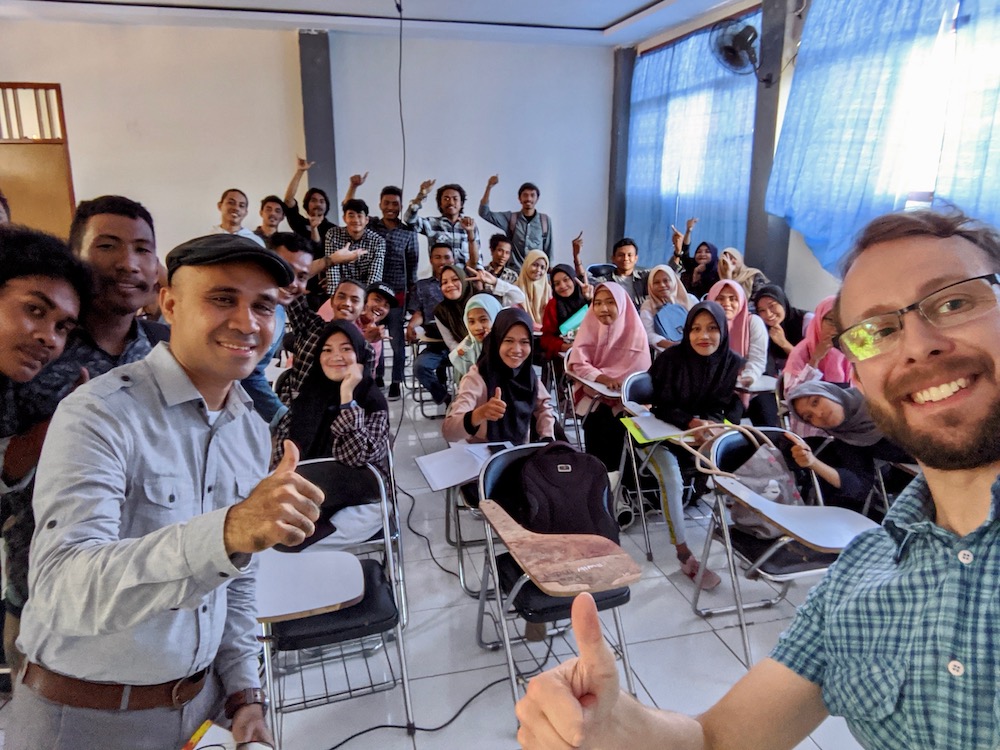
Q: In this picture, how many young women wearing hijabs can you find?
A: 15